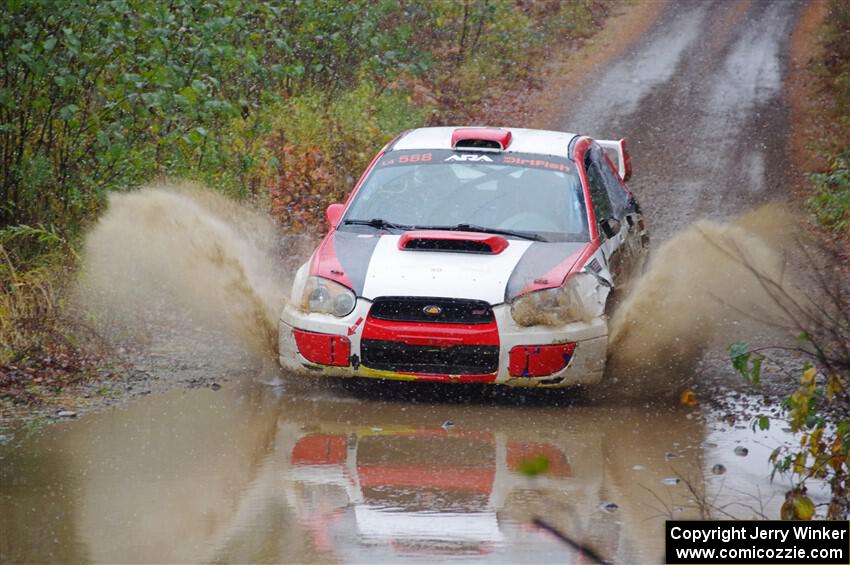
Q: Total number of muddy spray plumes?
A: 2